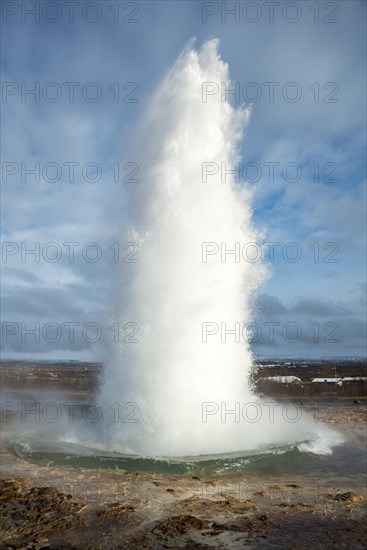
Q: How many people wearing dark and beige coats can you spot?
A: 0